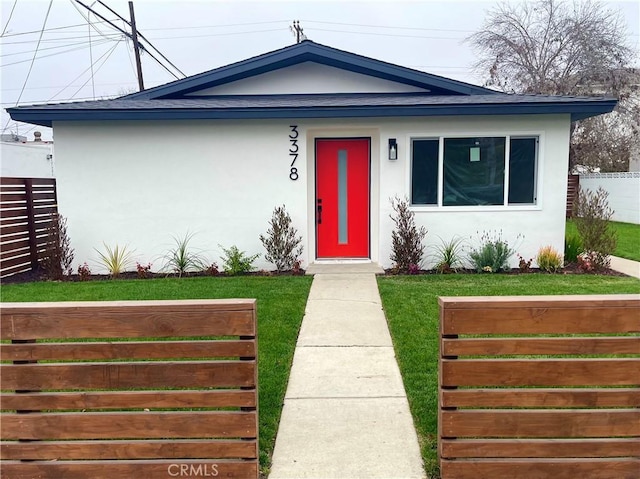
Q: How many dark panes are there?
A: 3